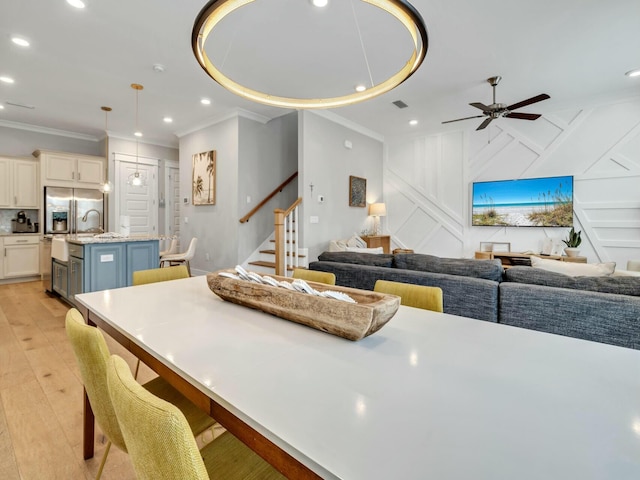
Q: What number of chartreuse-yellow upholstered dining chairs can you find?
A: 5